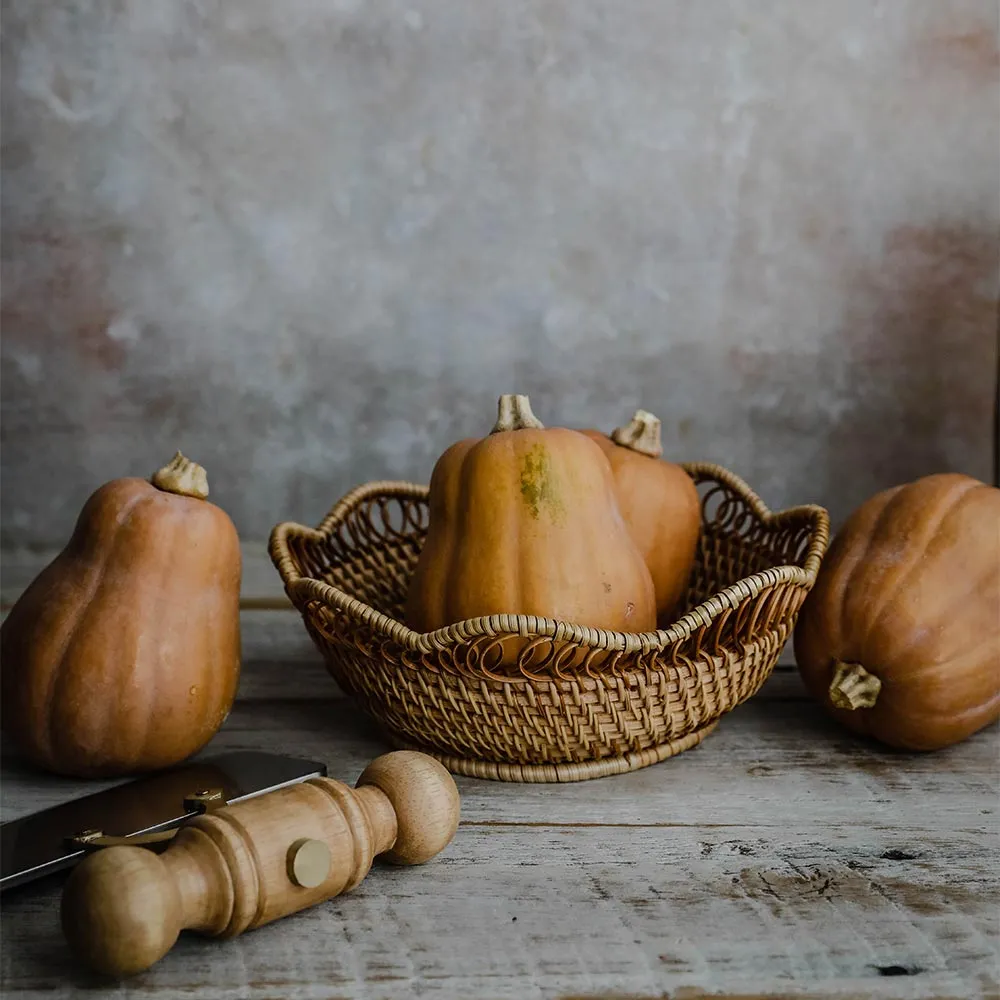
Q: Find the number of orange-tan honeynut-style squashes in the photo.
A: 4